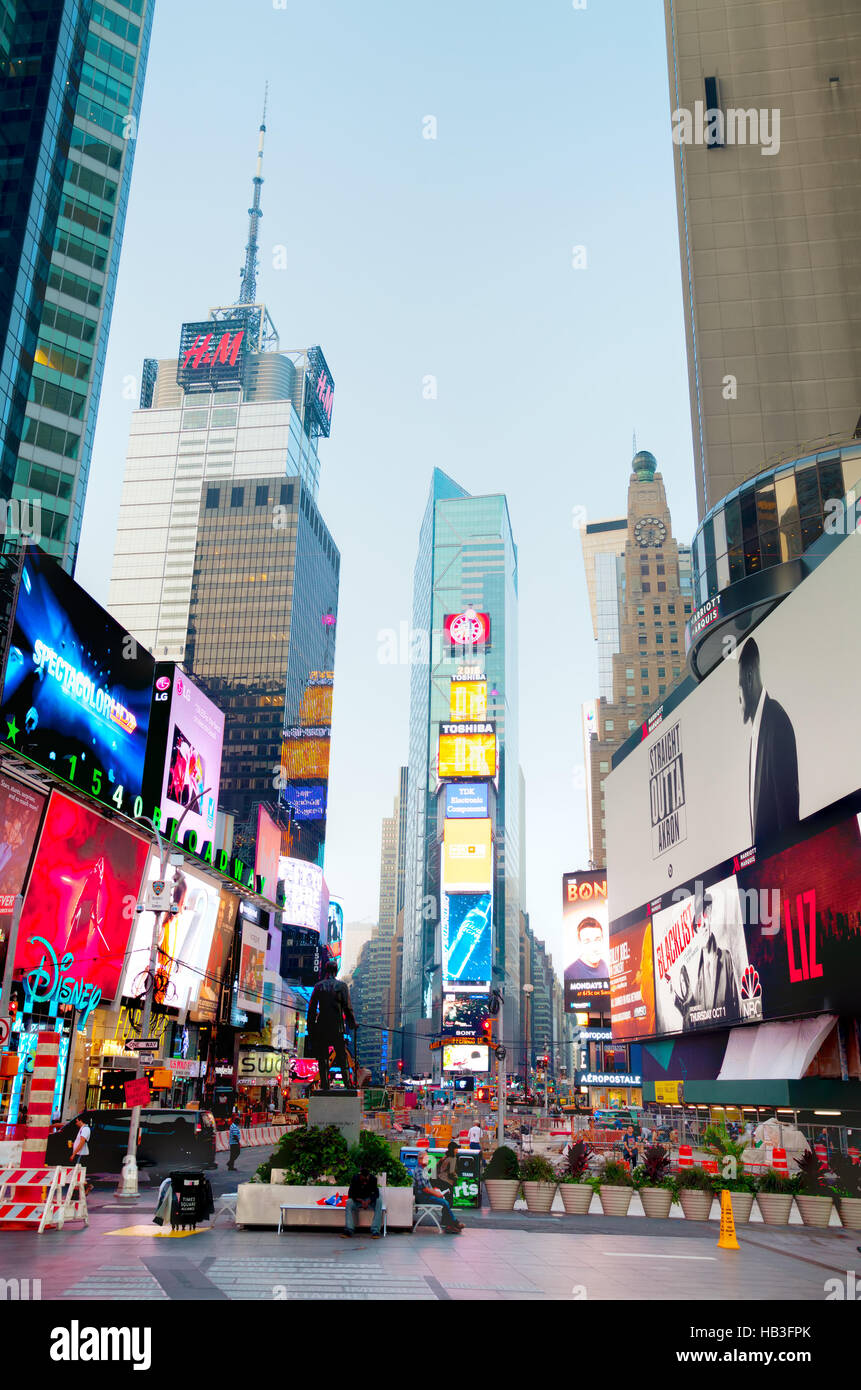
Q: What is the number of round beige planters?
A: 10